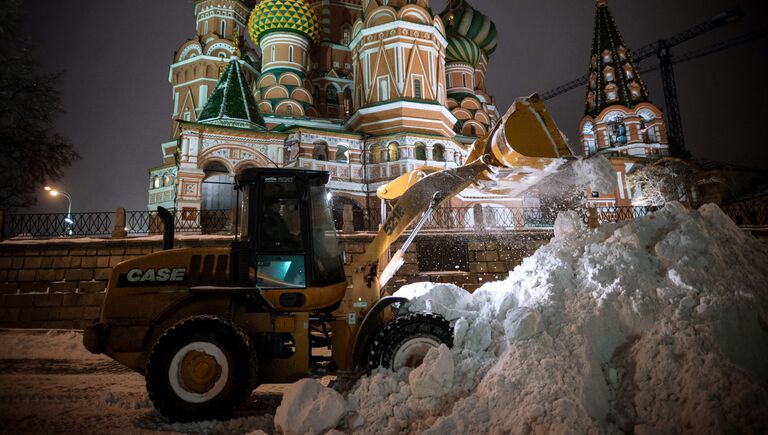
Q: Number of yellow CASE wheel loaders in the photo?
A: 1